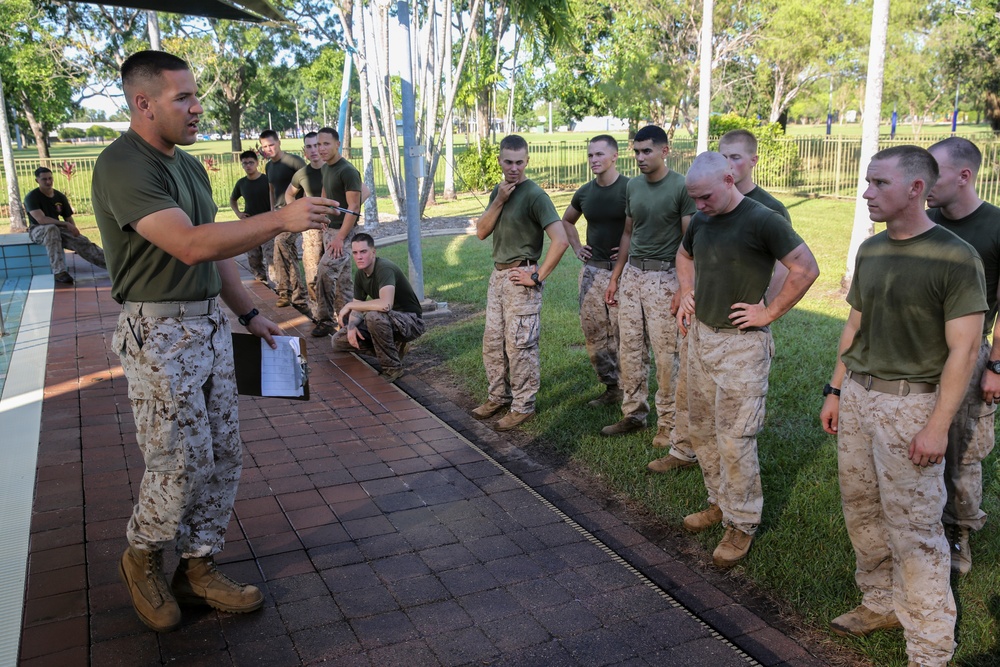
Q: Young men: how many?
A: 14